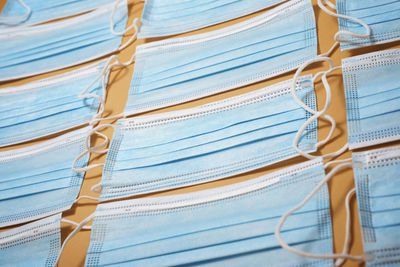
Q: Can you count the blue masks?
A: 12